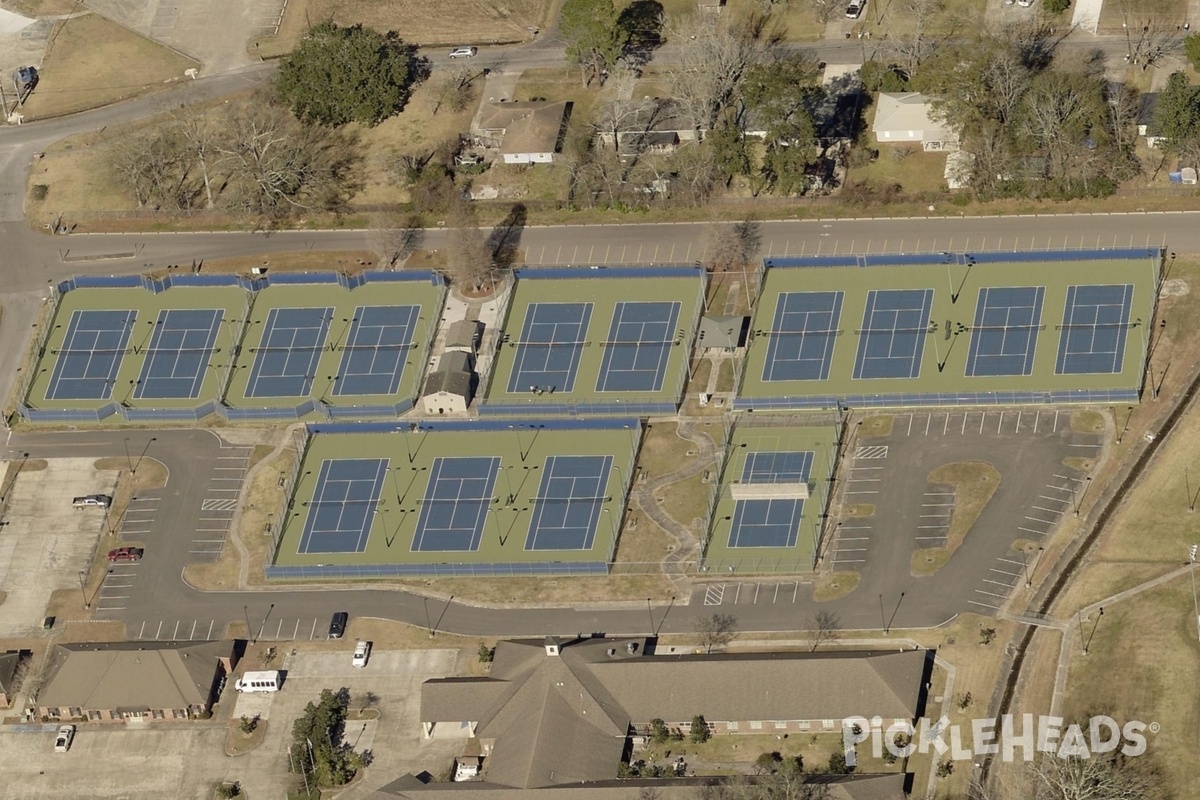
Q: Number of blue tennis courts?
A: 14